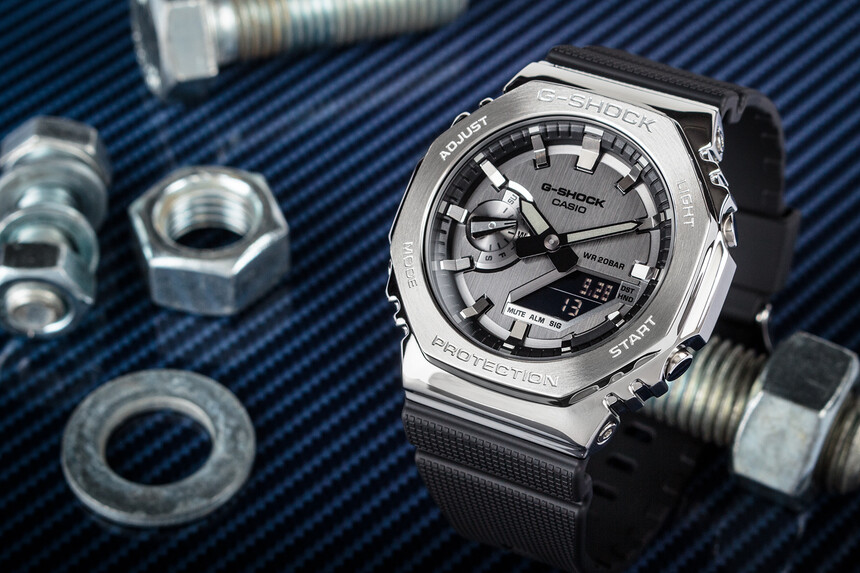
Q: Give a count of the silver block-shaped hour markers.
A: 12